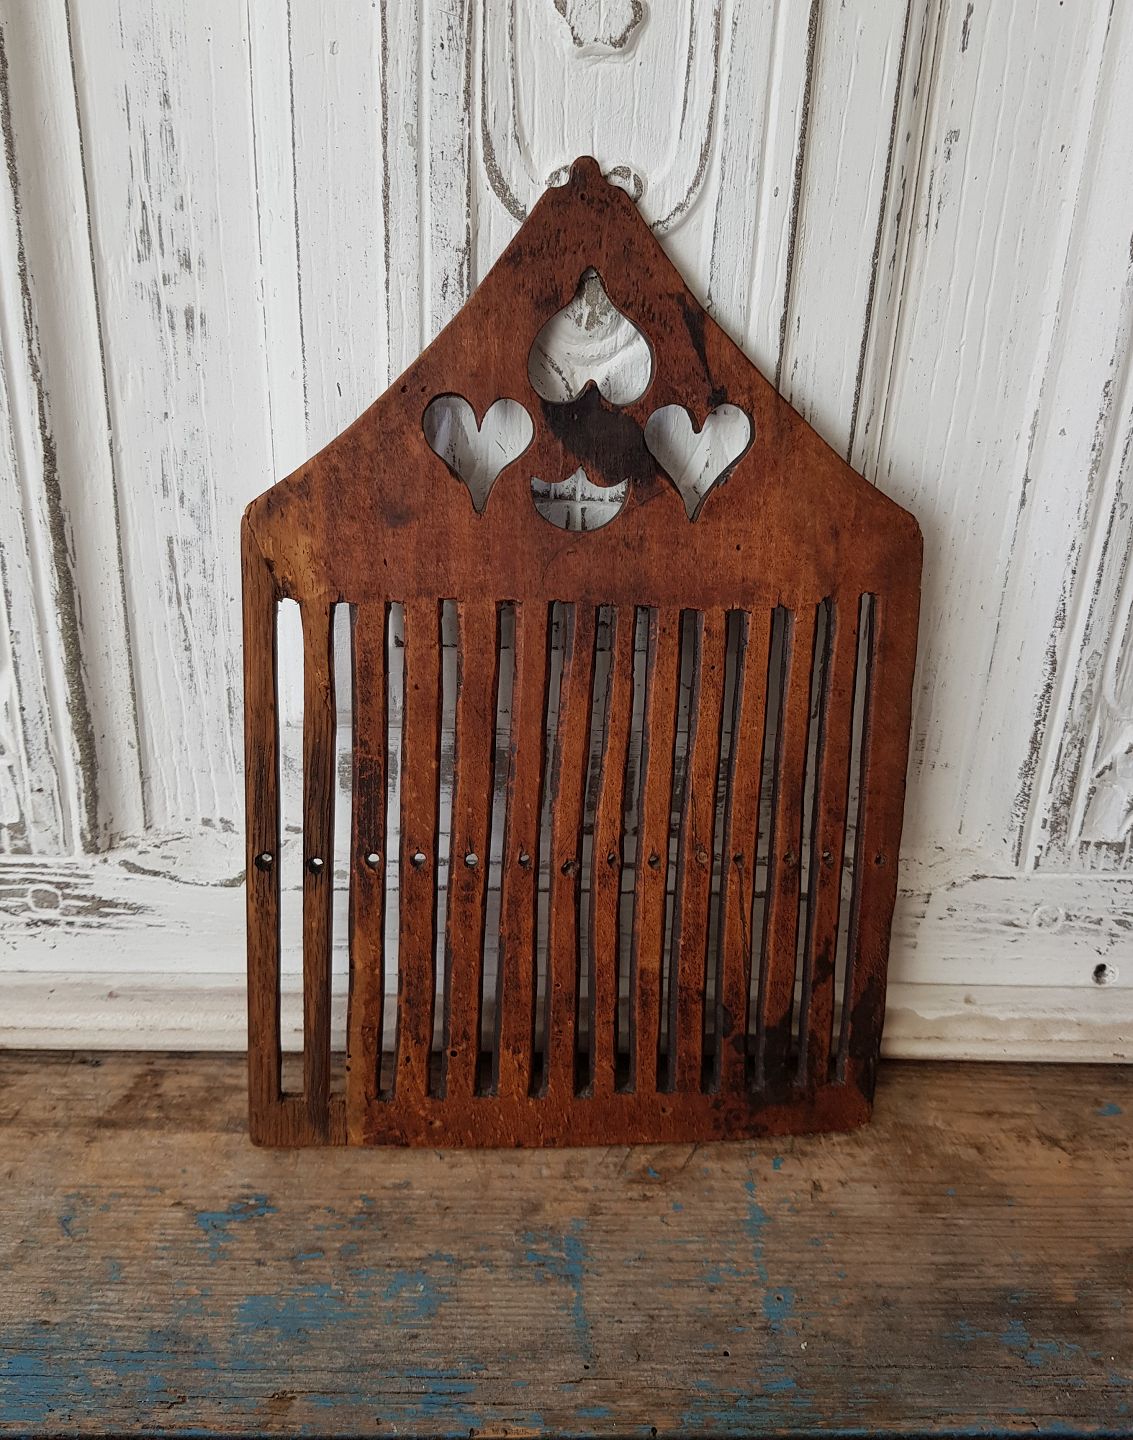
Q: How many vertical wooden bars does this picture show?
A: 14